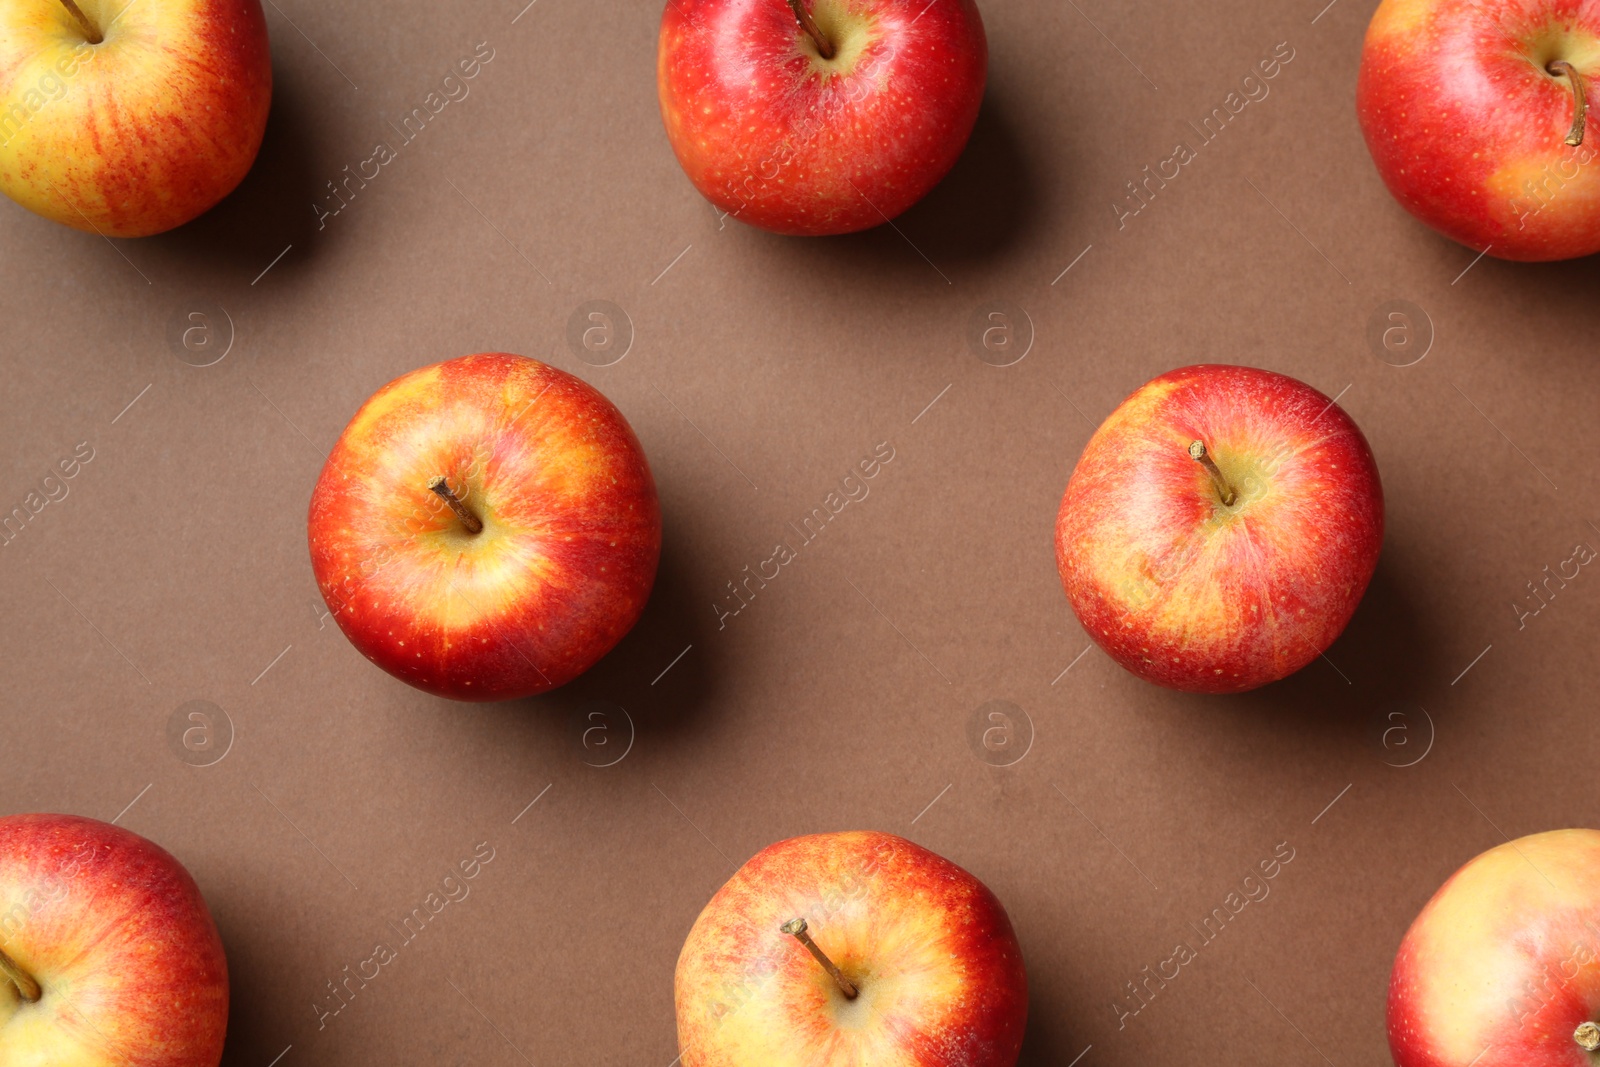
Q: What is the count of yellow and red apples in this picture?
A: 8